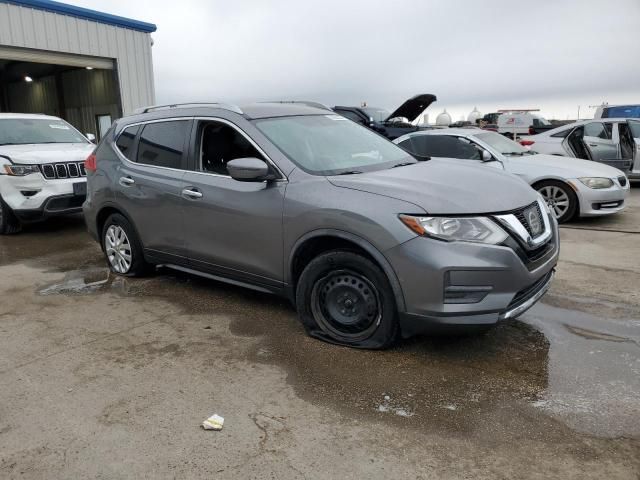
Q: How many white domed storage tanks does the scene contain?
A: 2